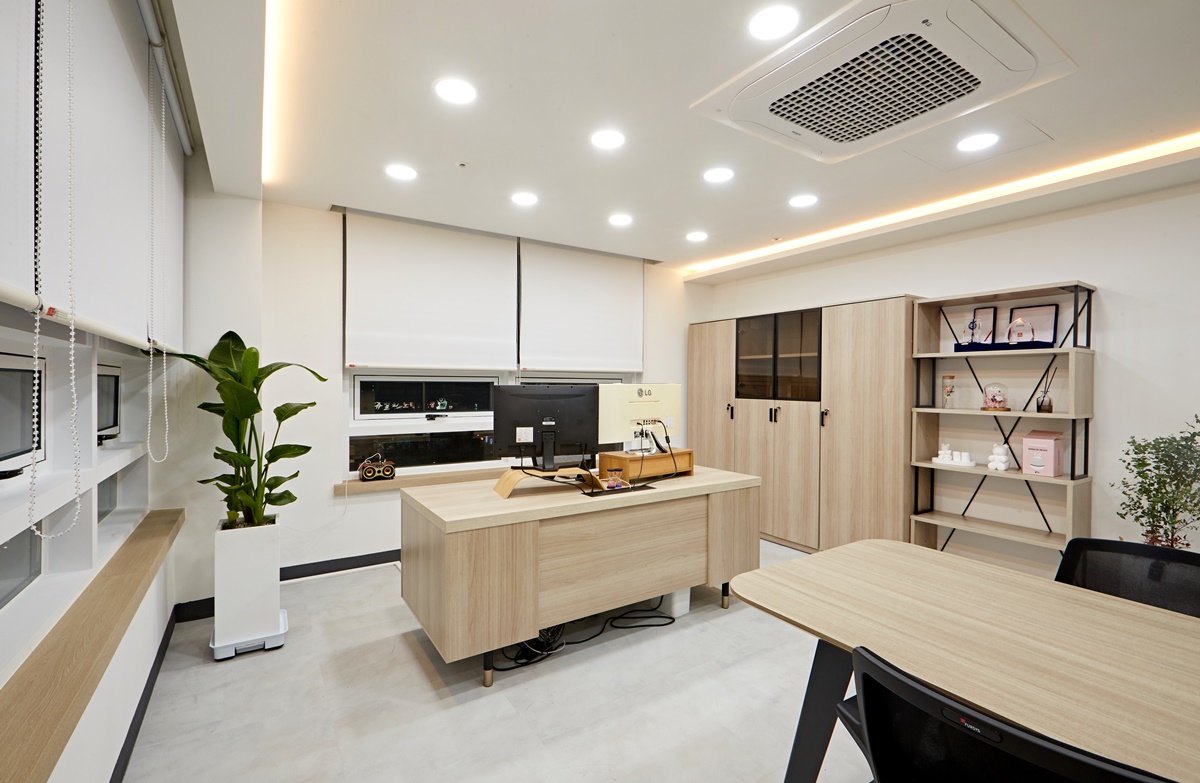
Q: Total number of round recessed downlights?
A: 10